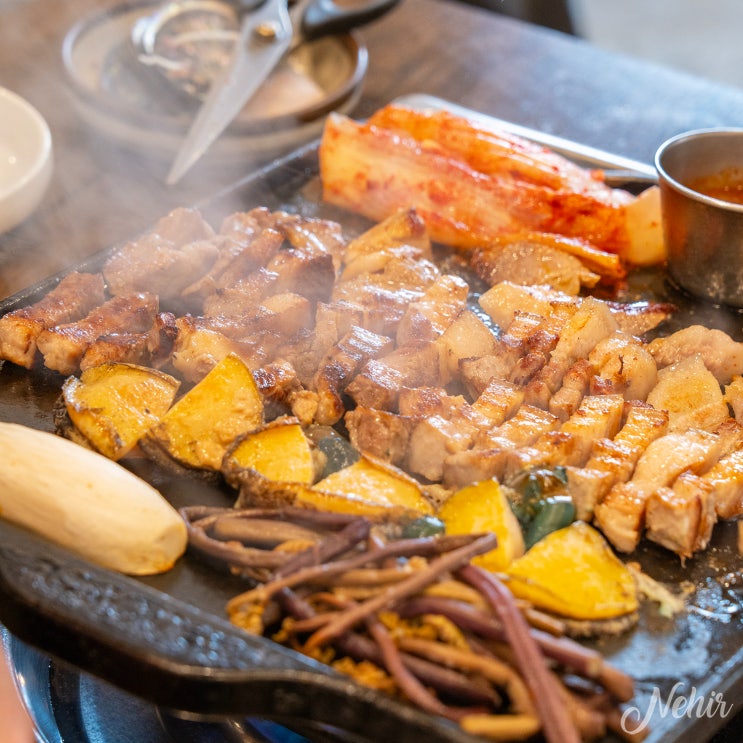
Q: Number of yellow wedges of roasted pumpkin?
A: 6